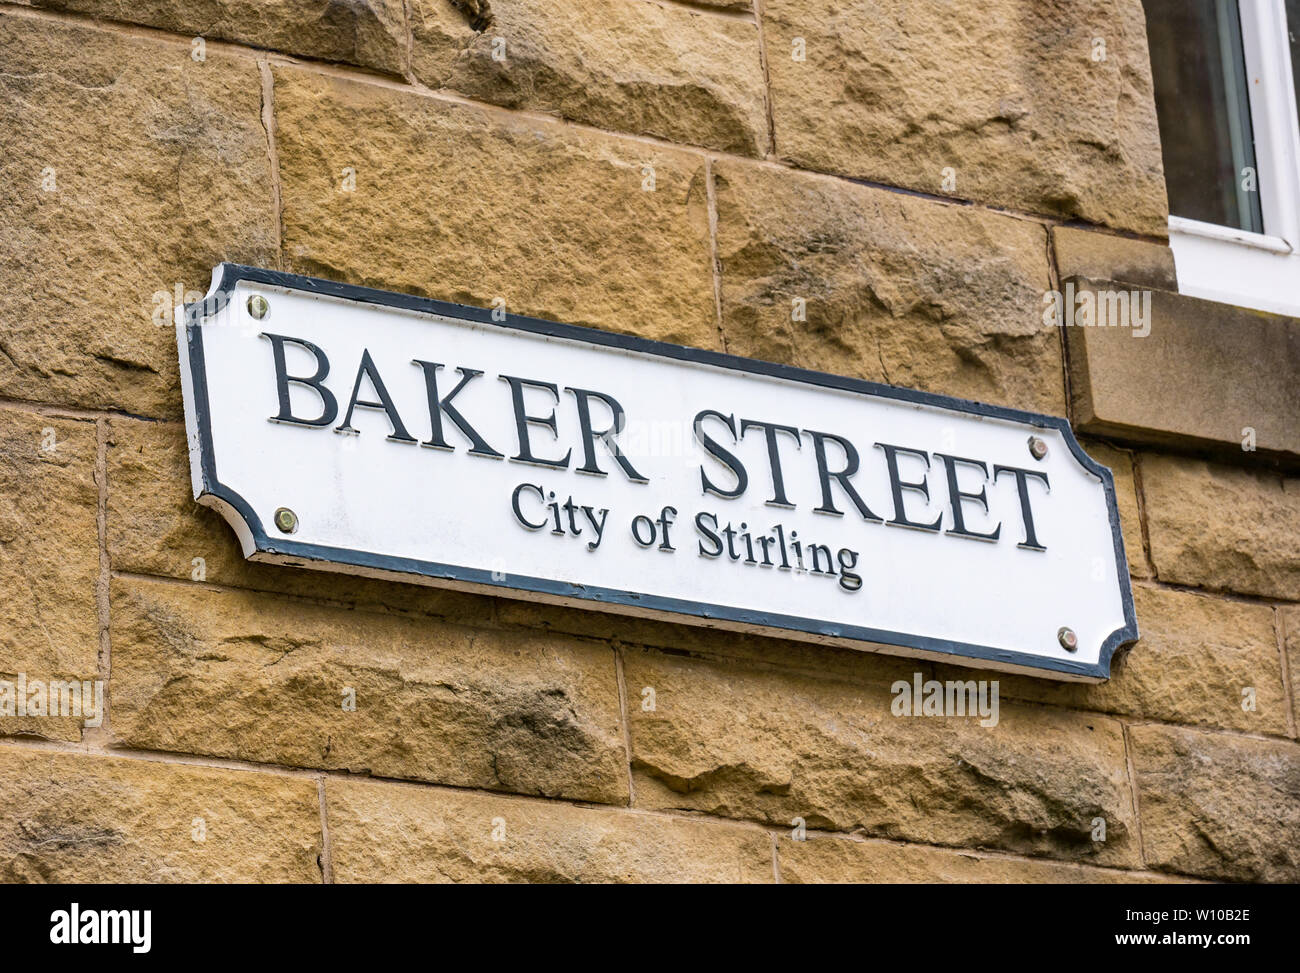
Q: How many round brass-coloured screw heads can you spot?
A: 4